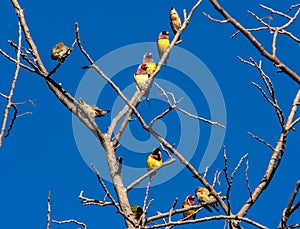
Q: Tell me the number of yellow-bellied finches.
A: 5